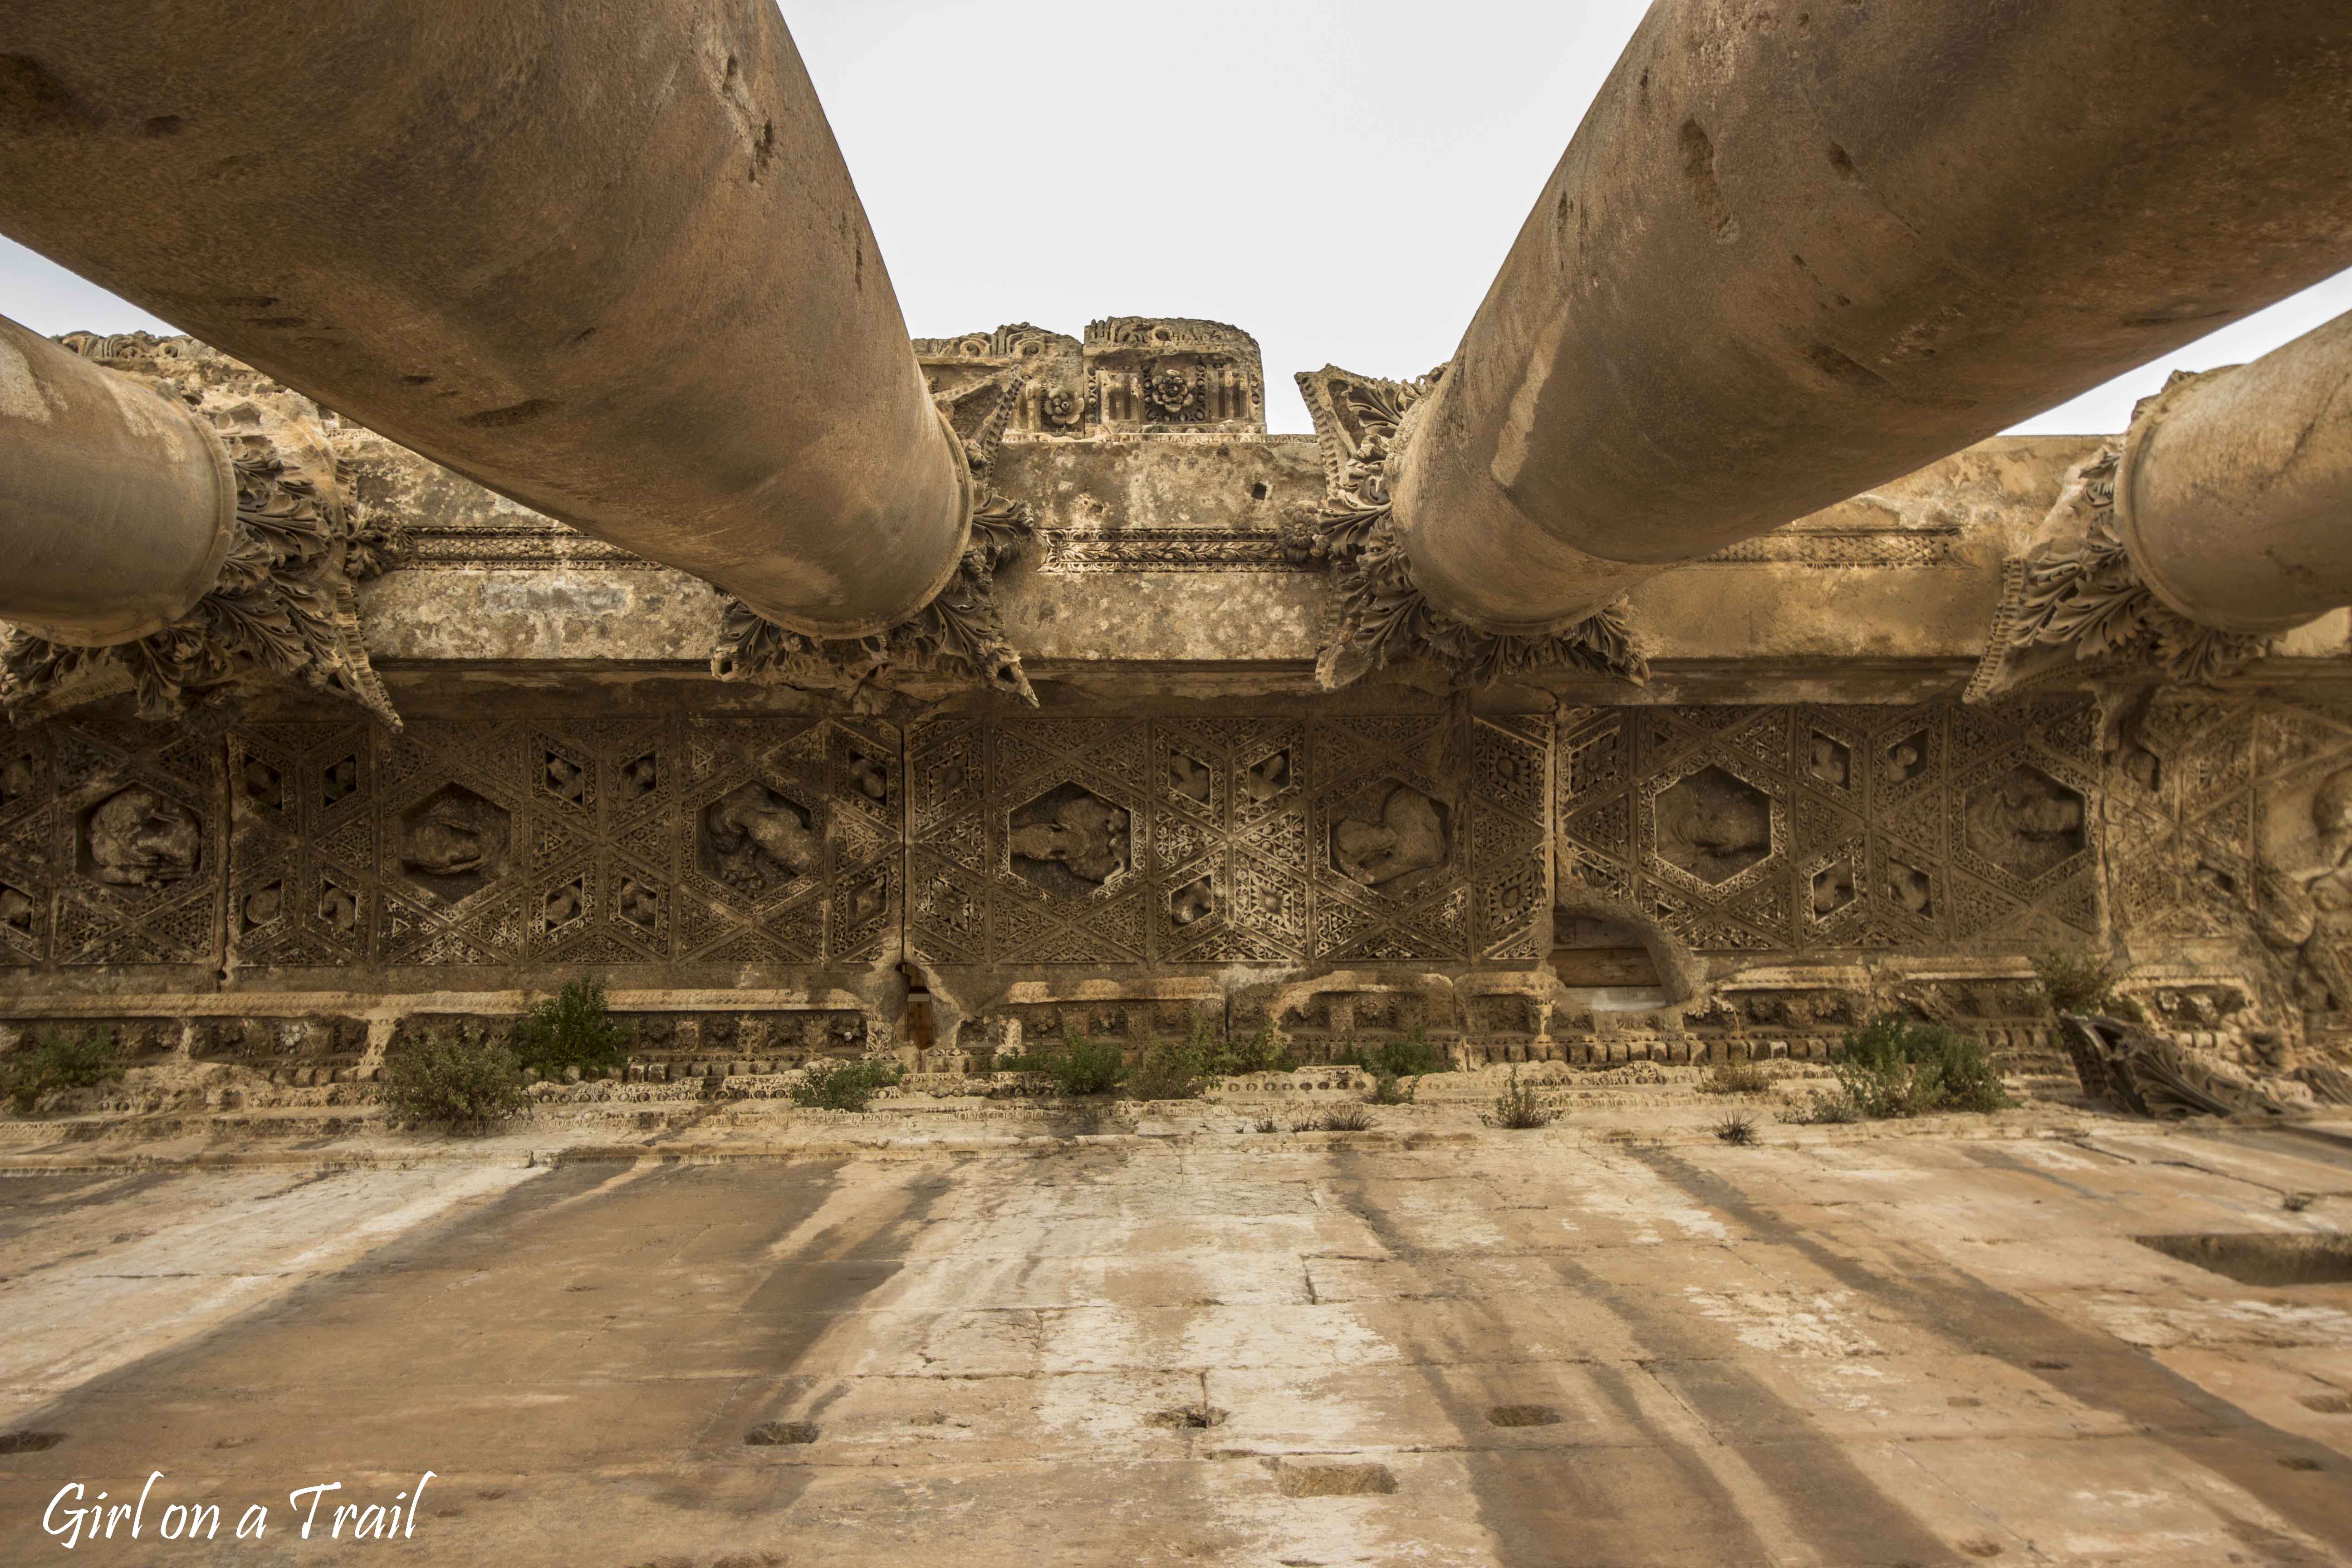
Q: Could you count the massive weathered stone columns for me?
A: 4